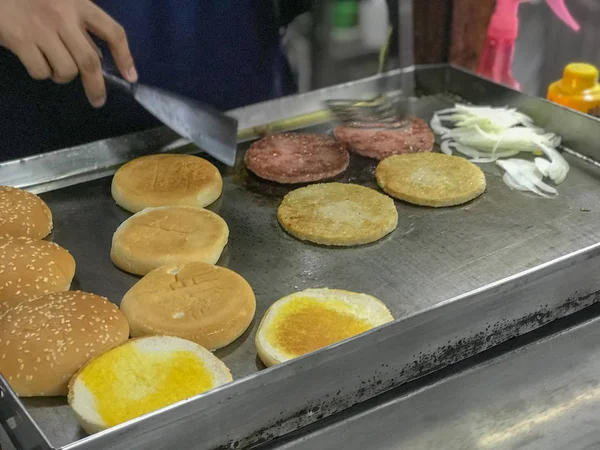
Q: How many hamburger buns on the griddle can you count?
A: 8